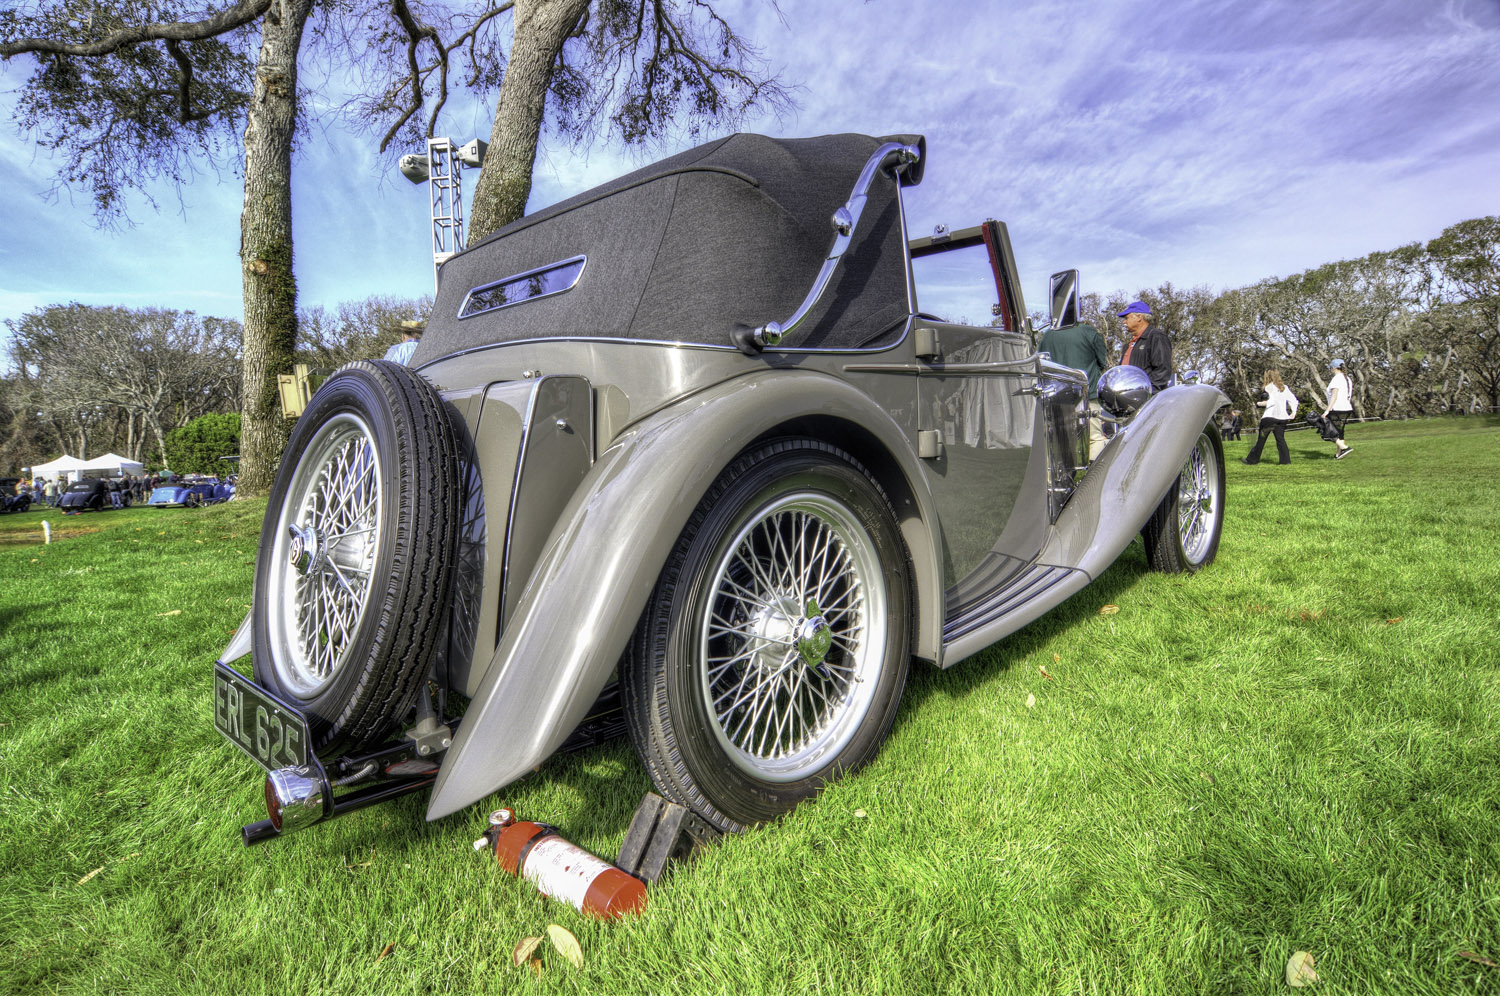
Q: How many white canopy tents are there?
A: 2